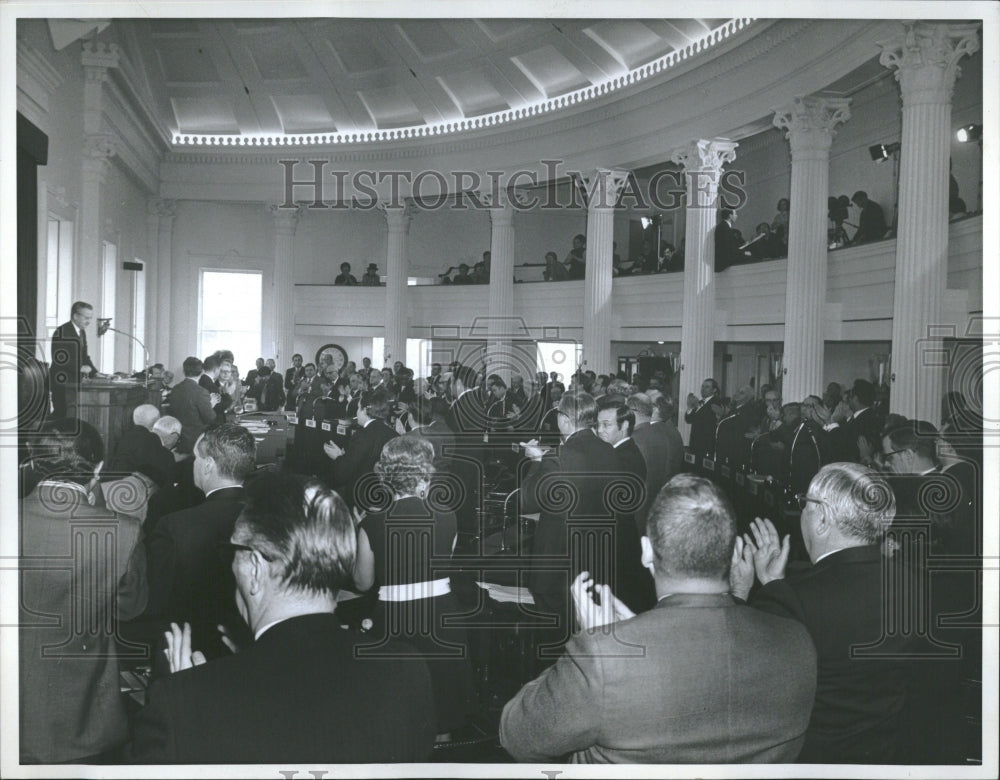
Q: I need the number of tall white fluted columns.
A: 7